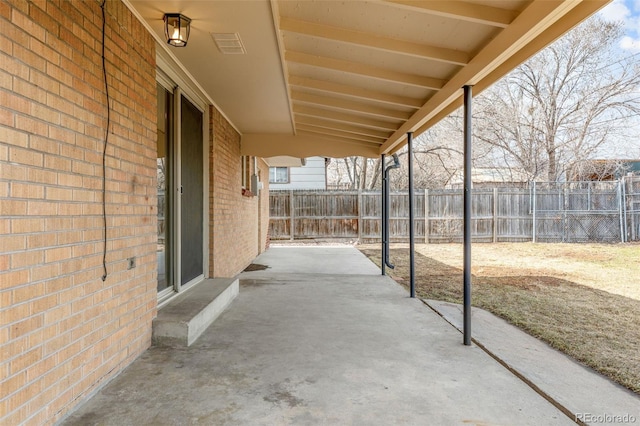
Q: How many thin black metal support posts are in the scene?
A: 3